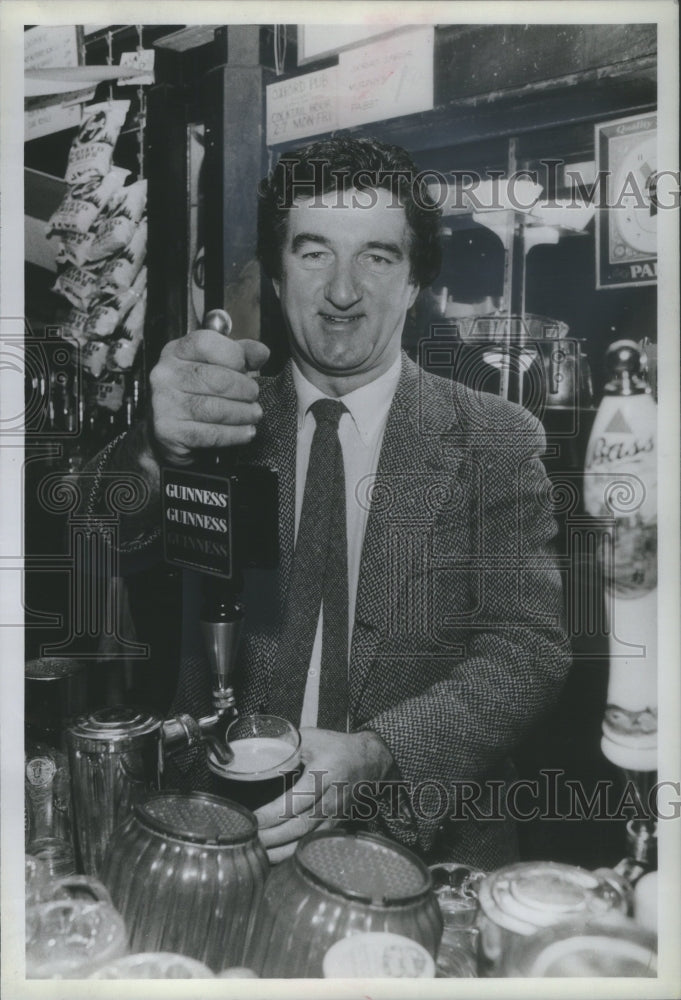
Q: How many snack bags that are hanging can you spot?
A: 11